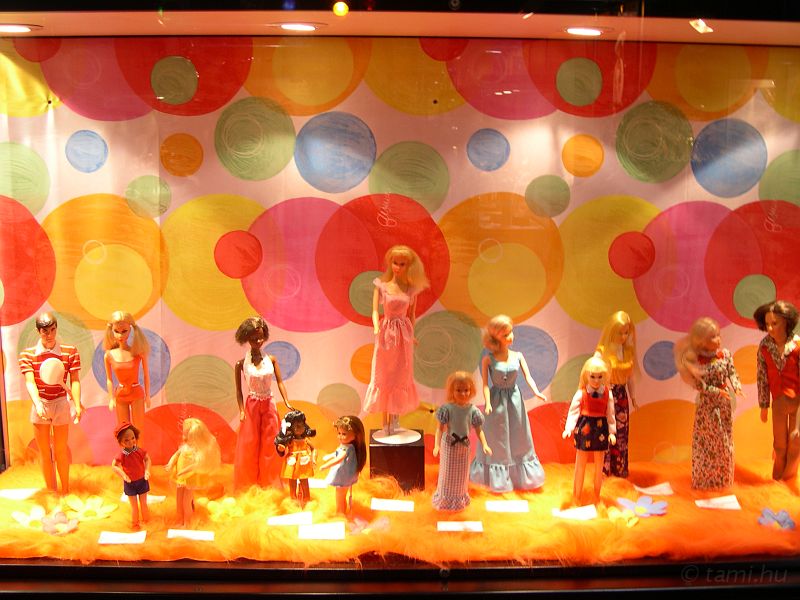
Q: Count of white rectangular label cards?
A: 13